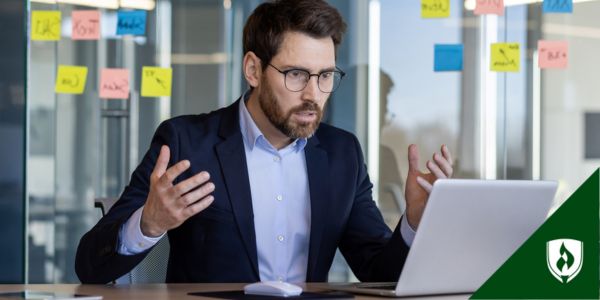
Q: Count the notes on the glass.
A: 12